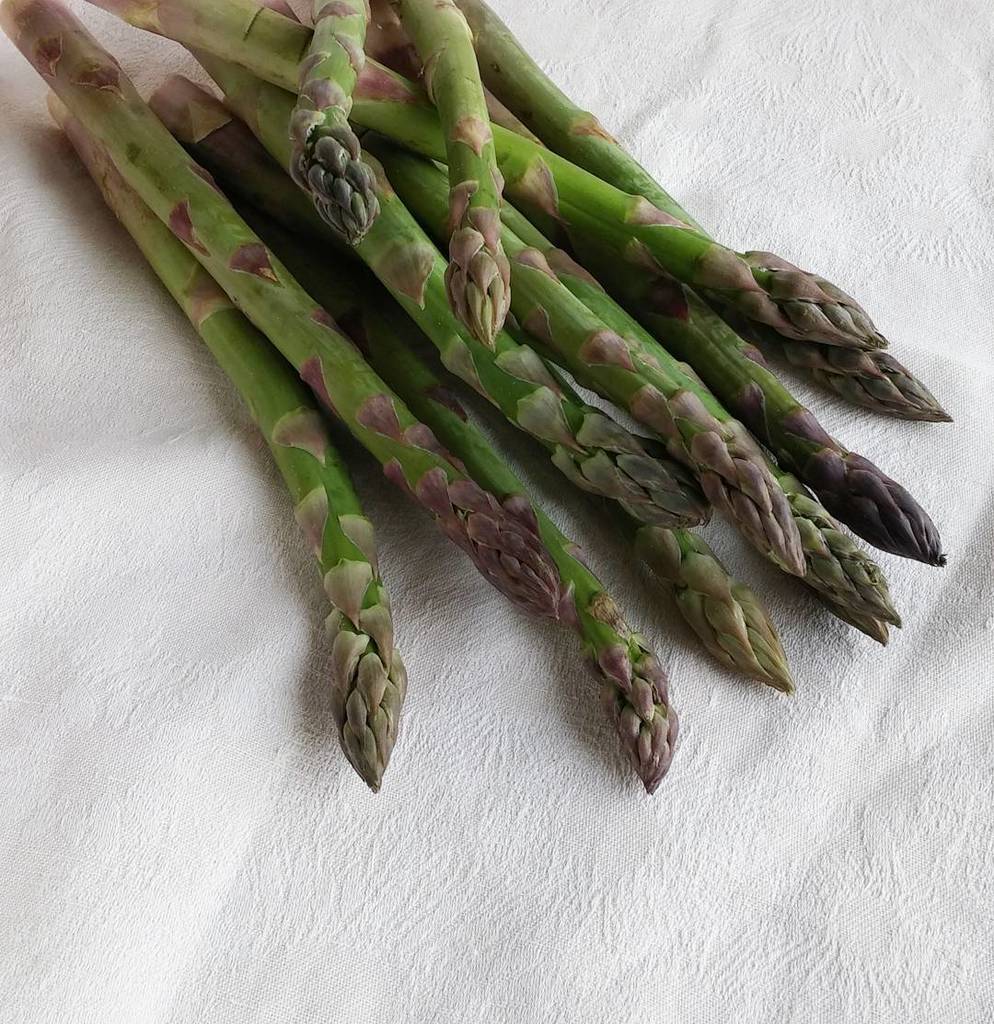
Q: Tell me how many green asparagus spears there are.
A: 12